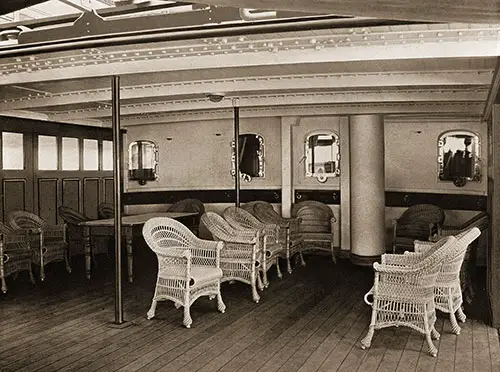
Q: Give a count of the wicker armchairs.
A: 14